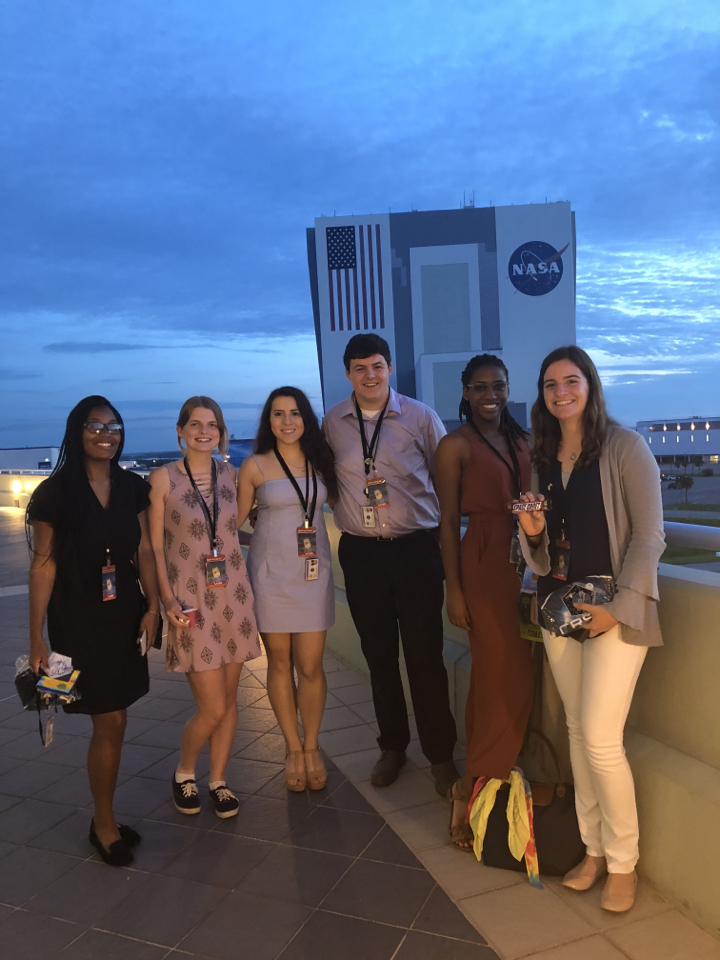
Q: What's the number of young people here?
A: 6